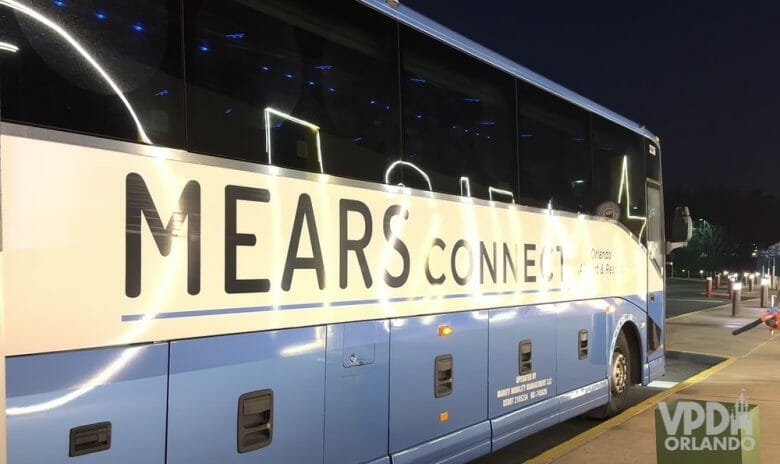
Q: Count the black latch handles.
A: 5